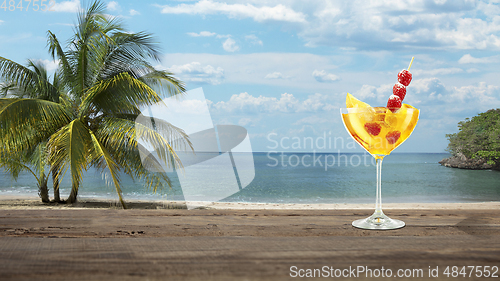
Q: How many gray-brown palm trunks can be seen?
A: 3